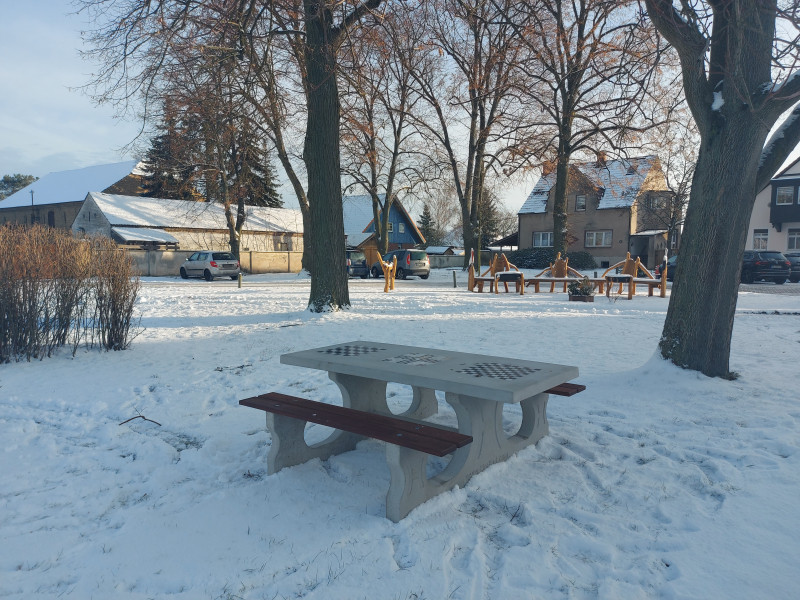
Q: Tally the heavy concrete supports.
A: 2